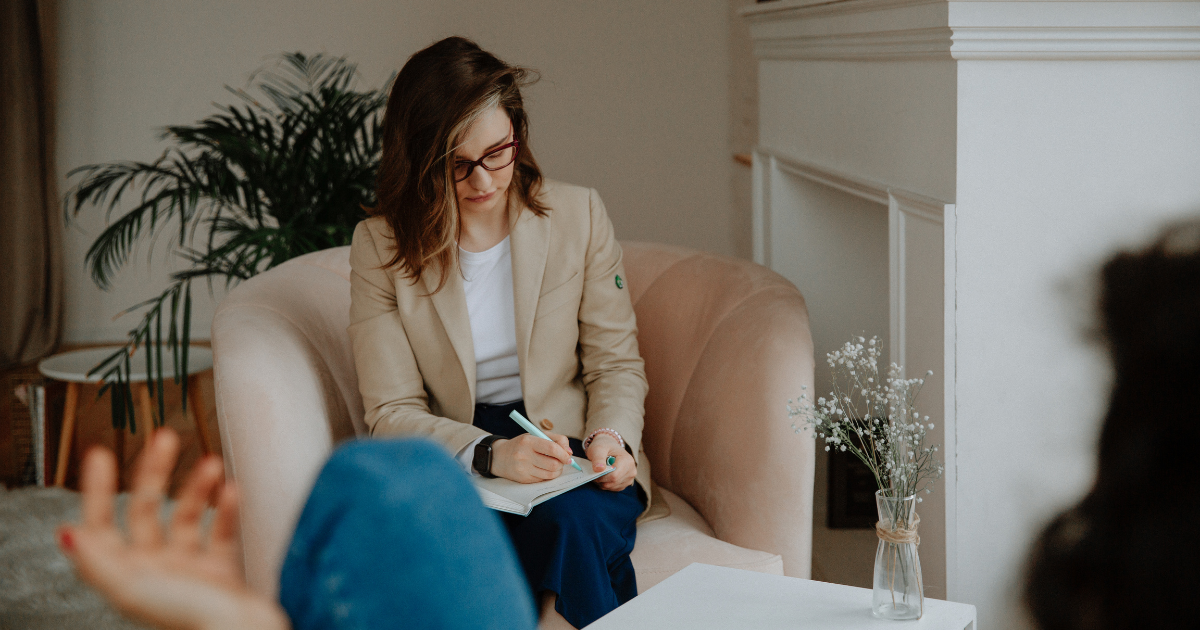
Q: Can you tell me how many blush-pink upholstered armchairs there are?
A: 1